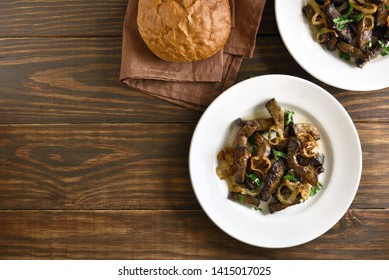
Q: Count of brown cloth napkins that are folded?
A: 1